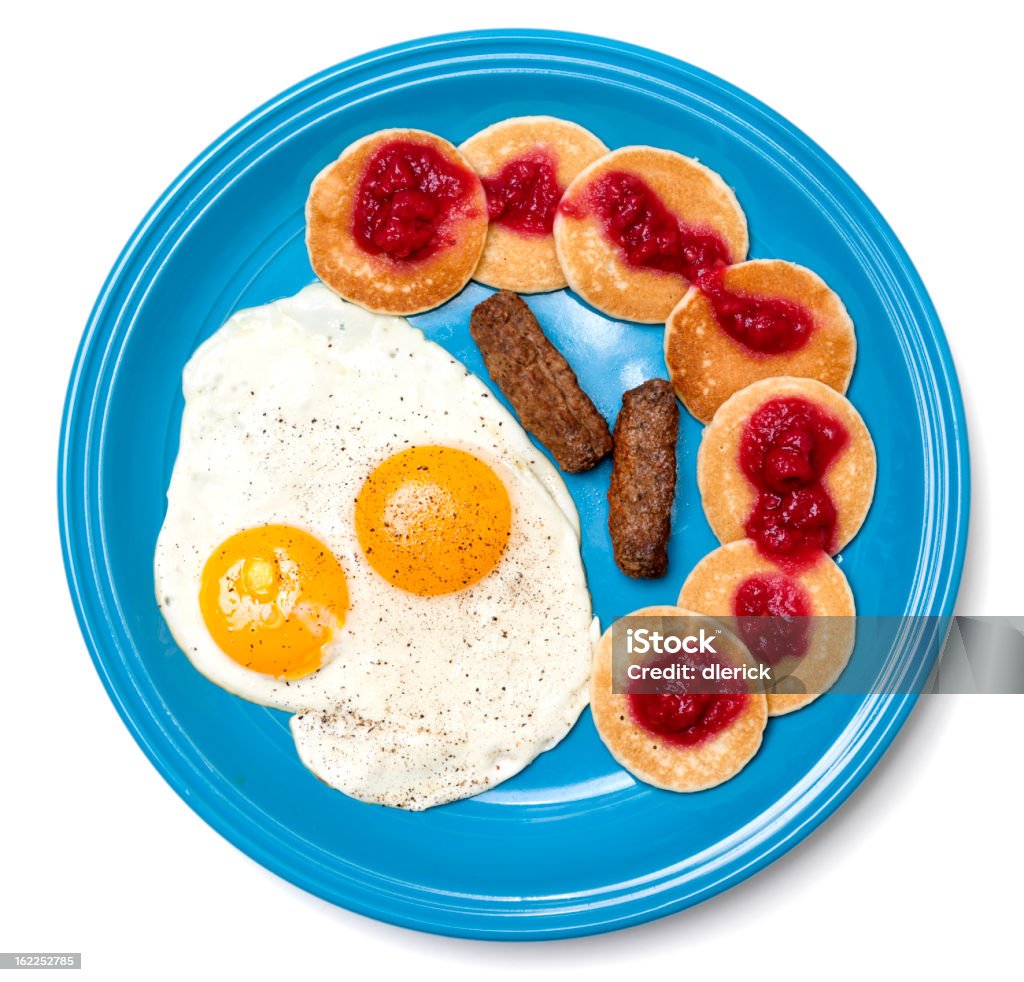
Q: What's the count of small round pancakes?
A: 7